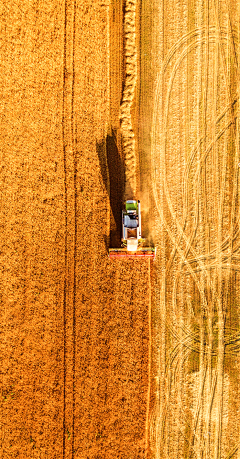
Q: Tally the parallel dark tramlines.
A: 2